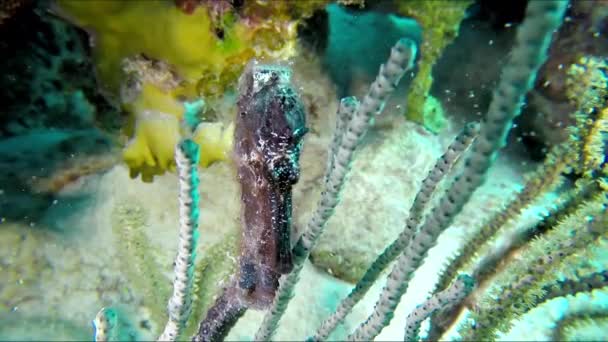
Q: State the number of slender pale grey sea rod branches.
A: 7